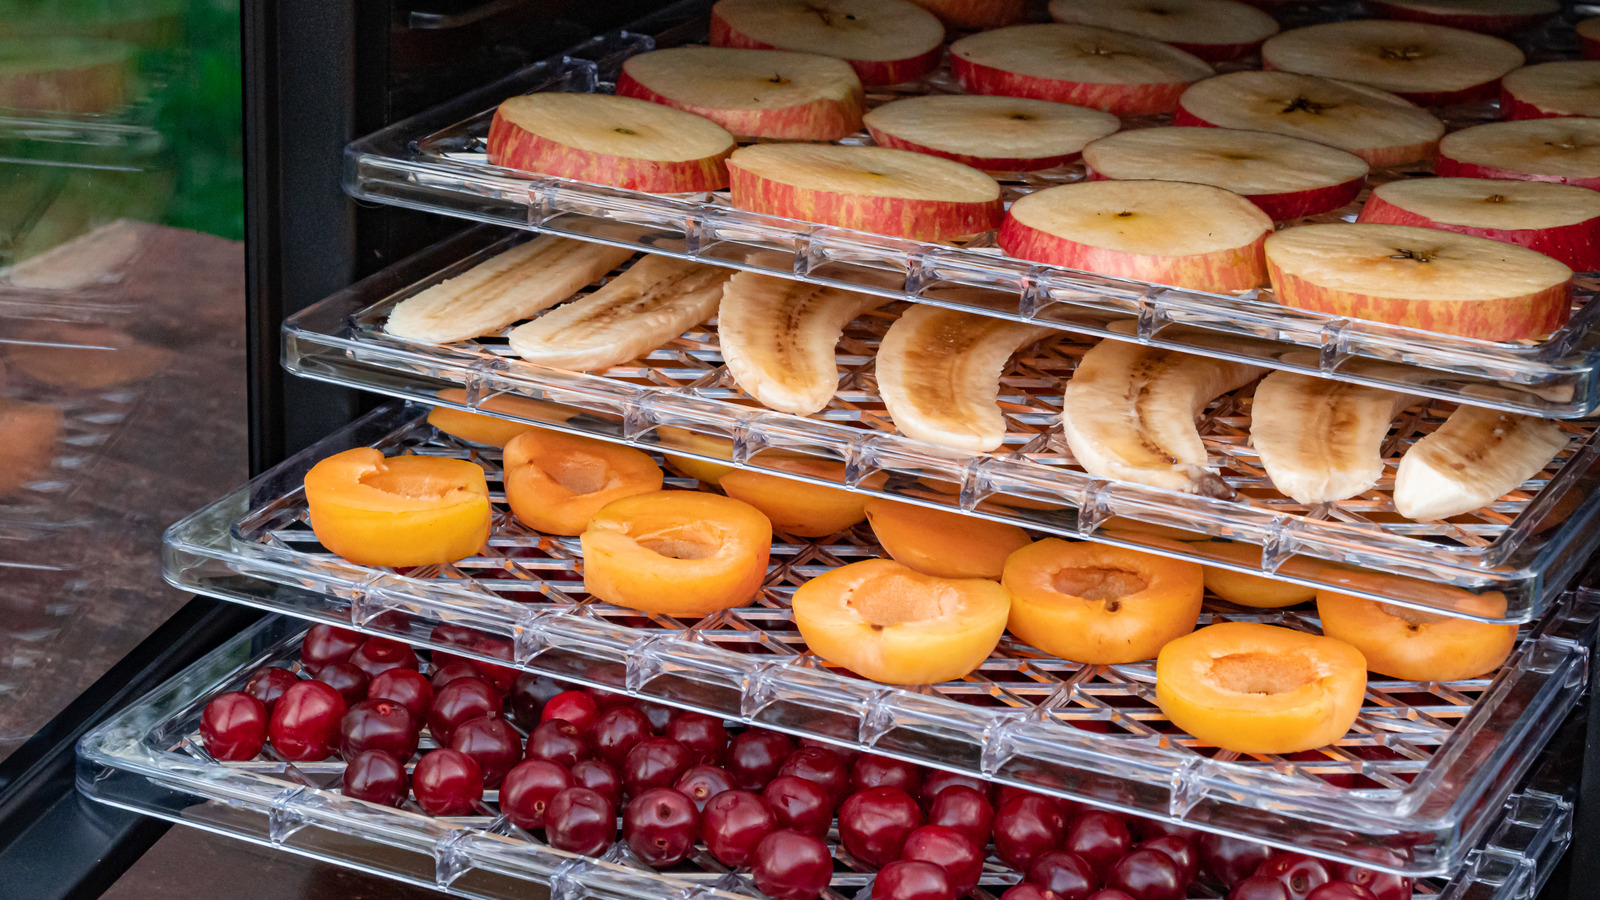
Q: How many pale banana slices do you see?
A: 7